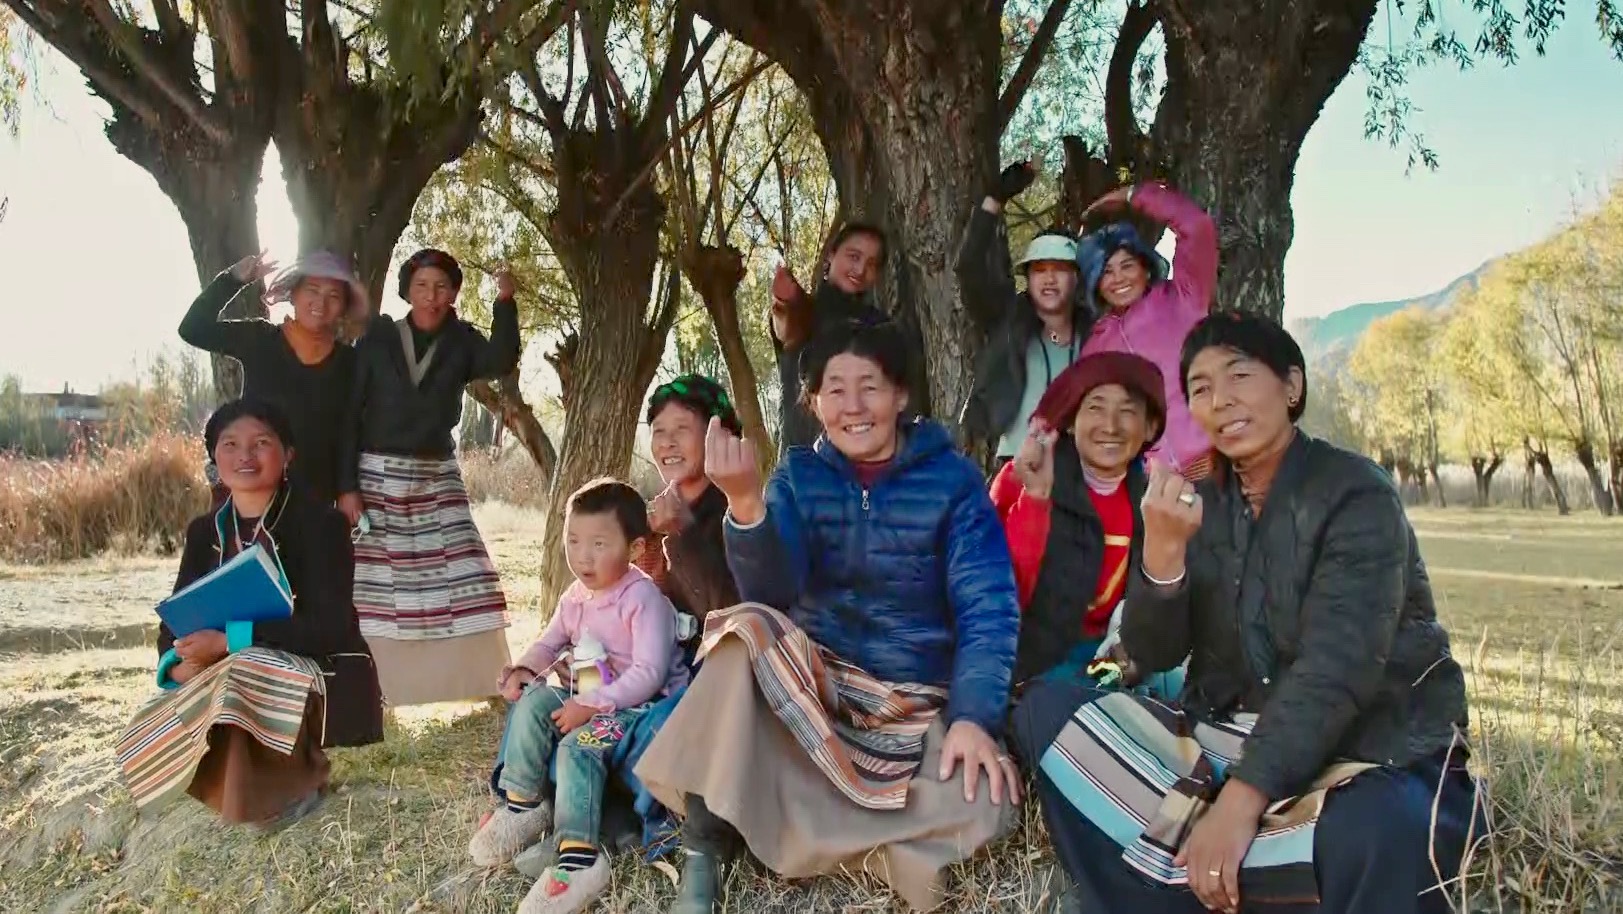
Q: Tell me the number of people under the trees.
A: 11